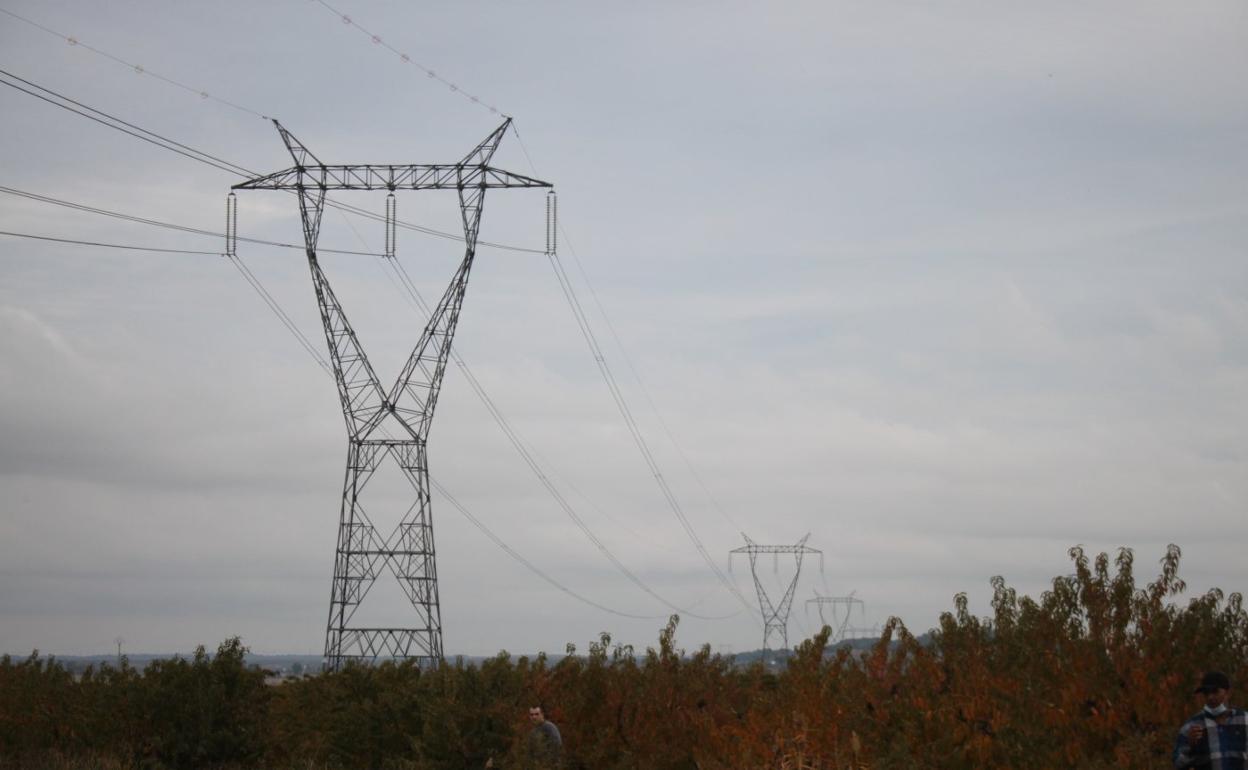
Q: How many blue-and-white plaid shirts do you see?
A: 1